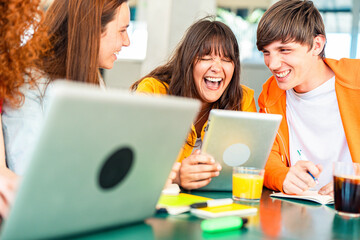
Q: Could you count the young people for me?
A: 4